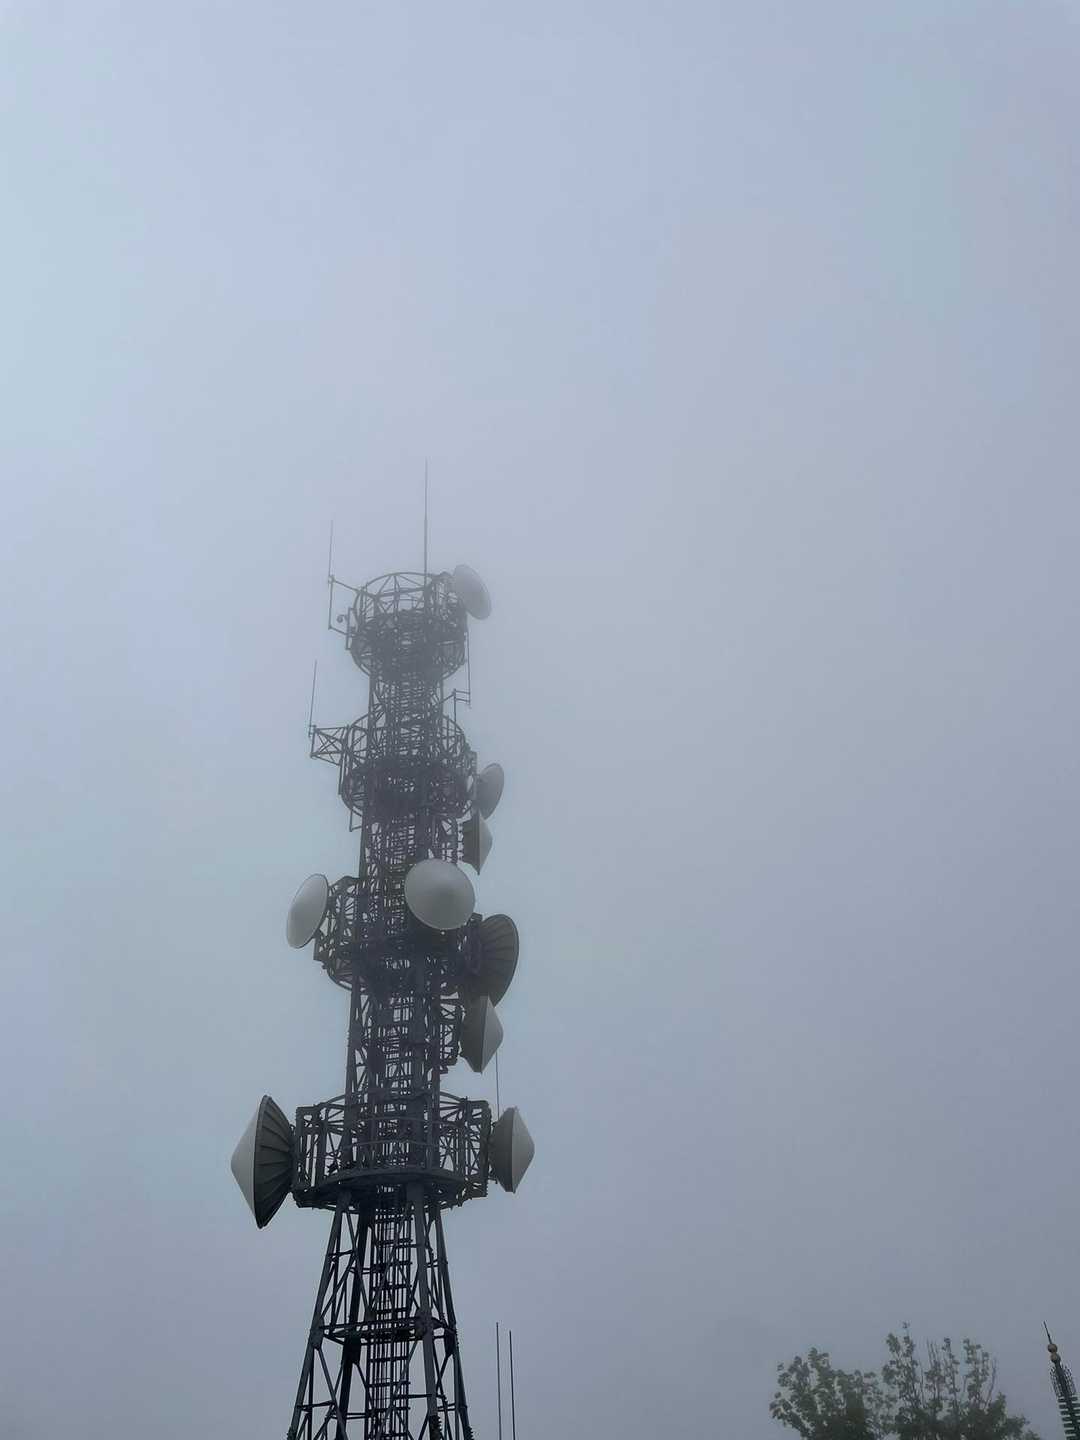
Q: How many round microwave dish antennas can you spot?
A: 9